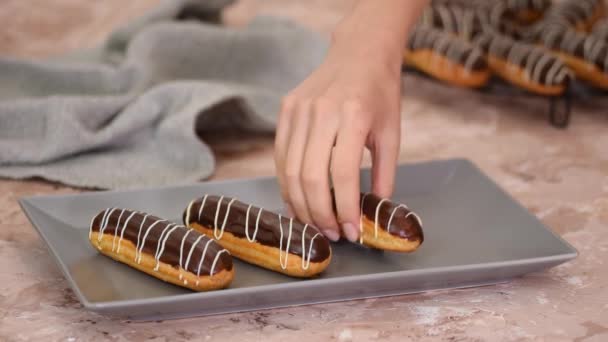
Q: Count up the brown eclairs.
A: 3